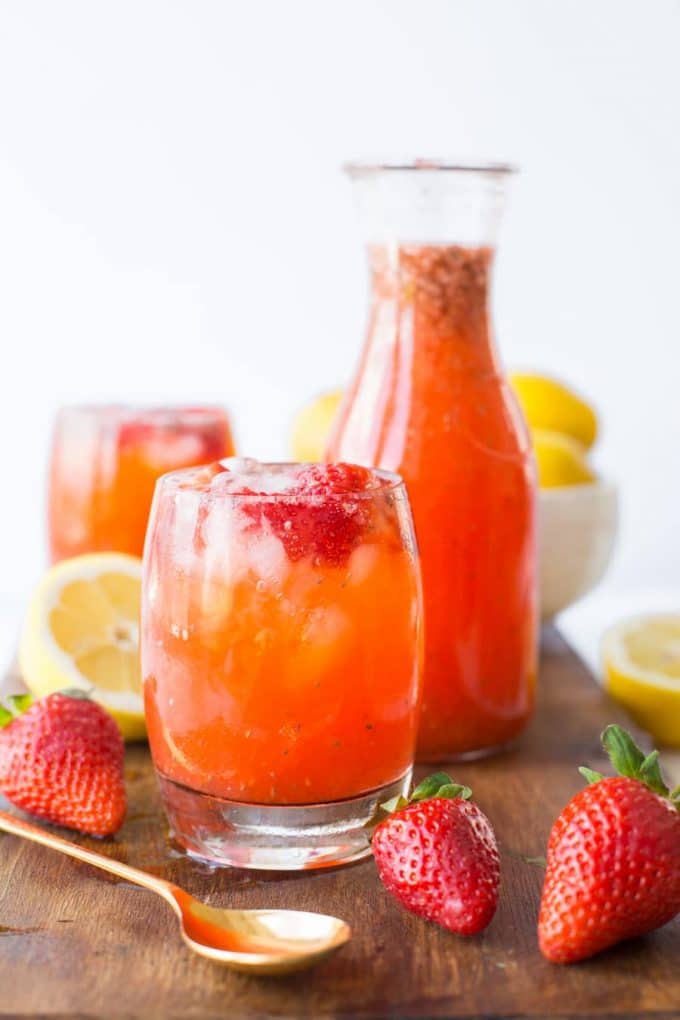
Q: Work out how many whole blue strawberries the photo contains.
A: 0